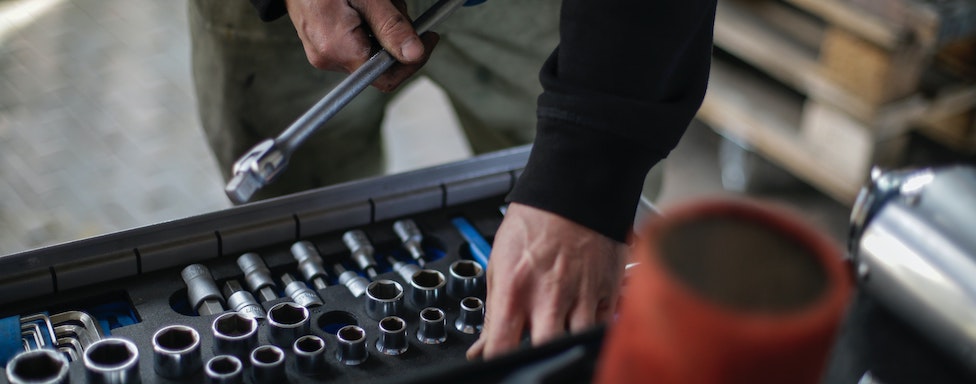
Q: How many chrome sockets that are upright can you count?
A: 15